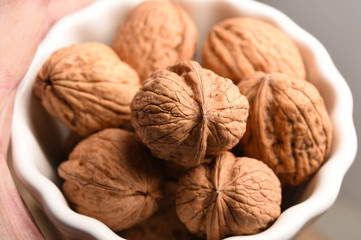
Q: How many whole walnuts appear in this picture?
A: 7